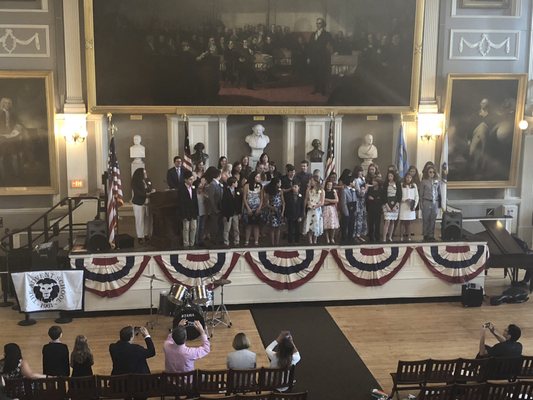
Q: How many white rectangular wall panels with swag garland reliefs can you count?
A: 2